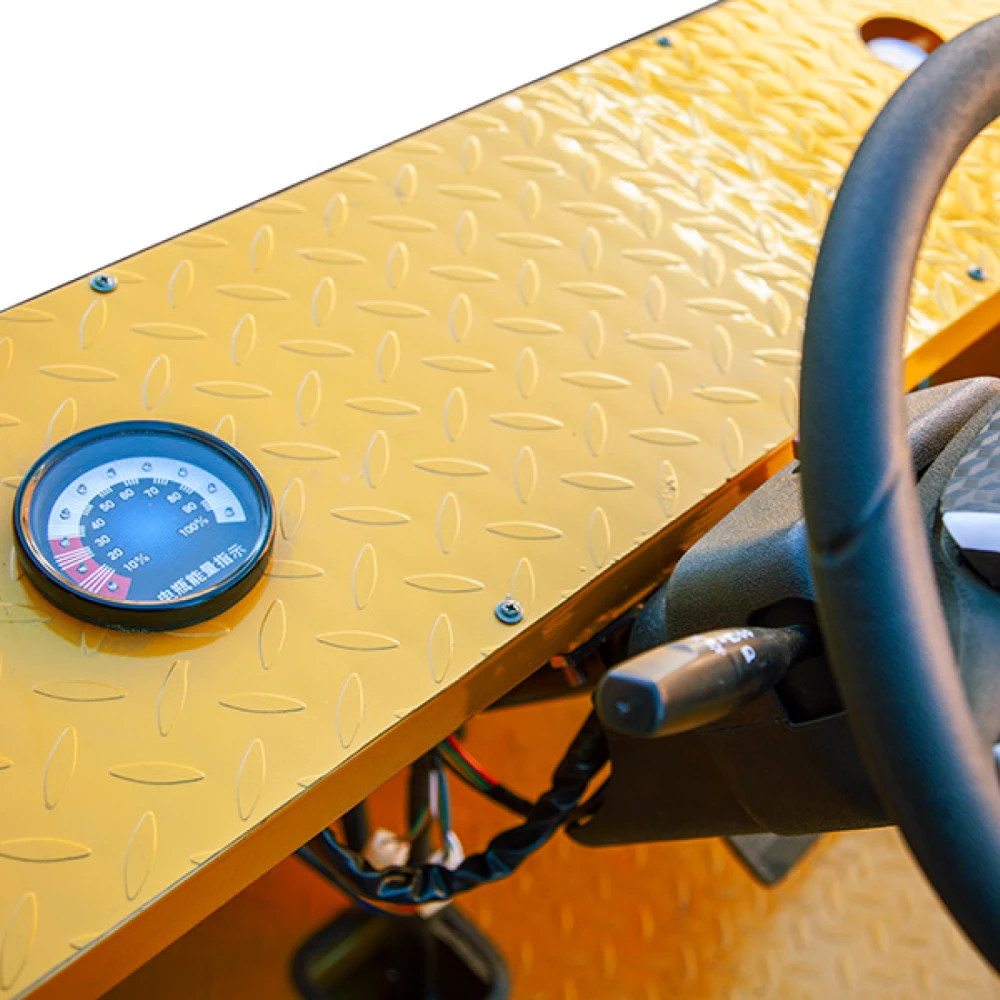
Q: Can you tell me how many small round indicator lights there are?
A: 10